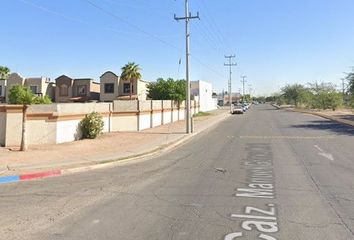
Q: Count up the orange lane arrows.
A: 0